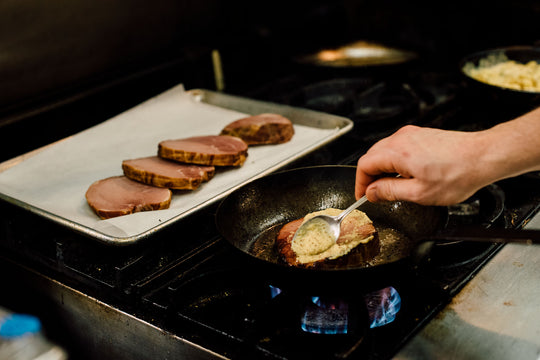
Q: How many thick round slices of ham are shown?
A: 5